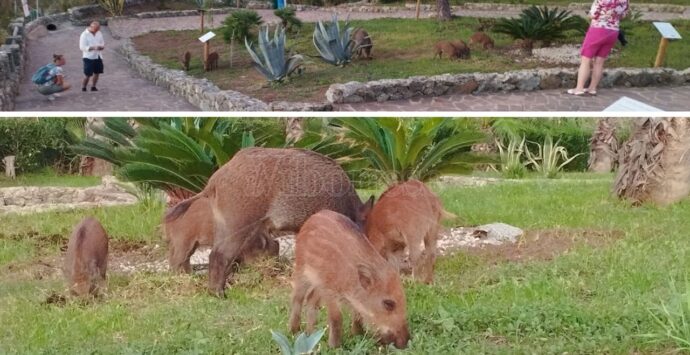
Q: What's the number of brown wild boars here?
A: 11